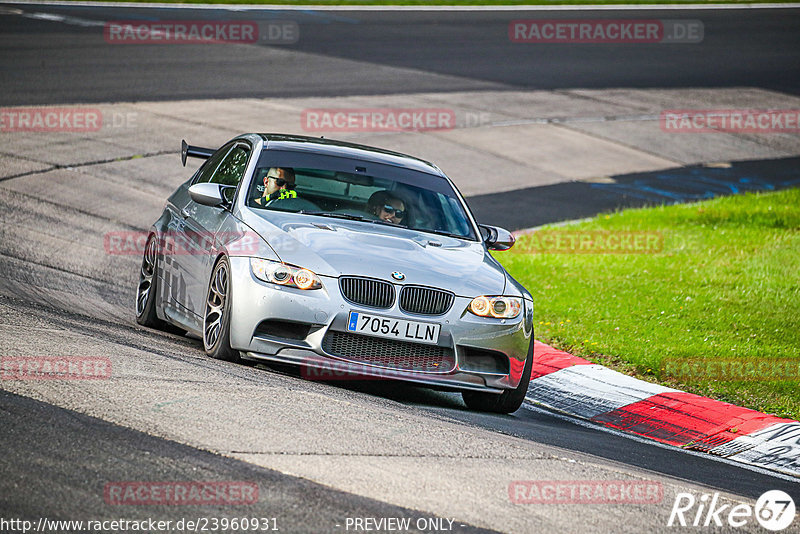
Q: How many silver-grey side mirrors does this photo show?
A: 2